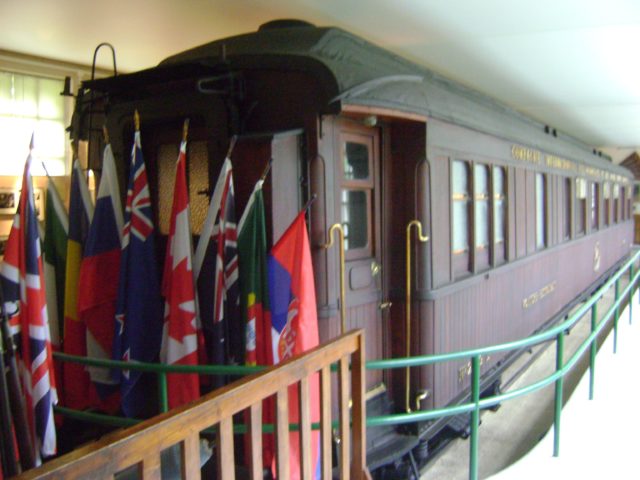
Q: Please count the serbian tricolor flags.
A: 1